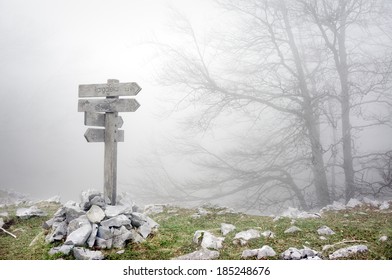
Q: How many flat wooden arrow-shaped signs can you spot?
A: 4